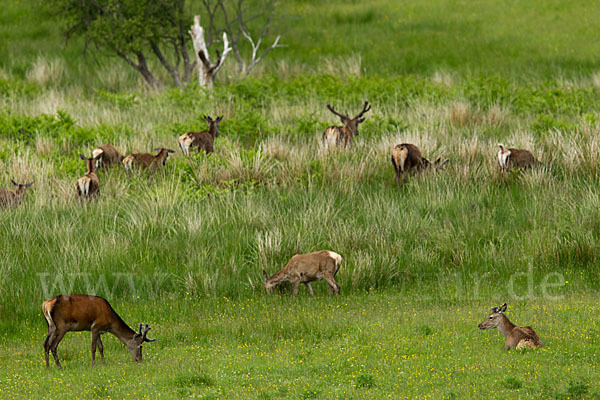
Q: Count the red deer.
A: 11